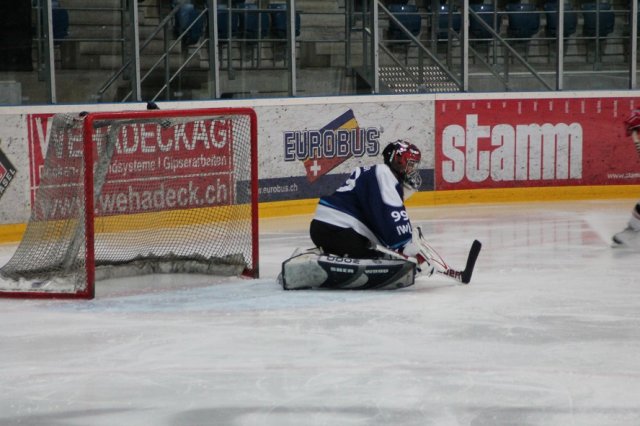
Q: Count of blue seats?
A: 11